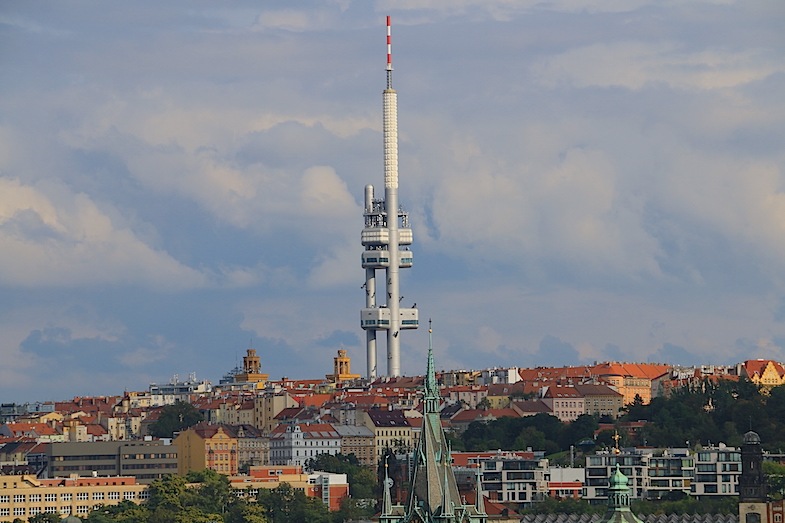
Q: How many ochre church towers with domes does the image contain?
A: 2